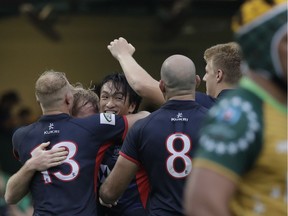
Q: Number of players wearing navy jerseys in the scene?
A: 5